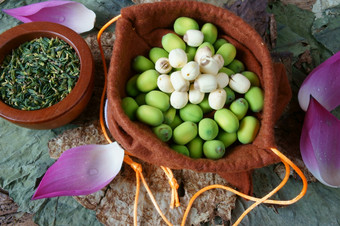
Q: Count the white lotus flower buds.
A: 15